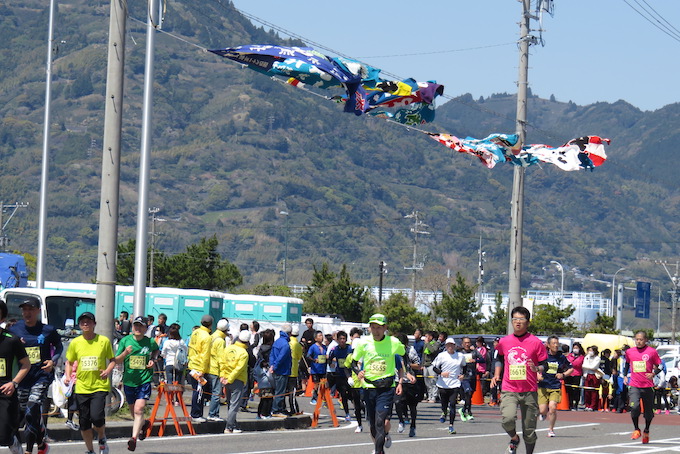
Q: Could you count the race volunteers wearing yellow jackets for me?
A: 4